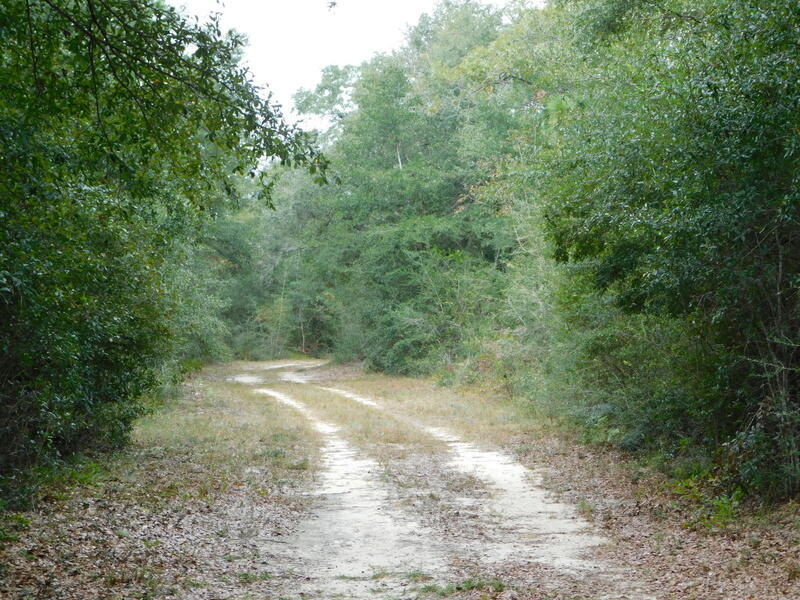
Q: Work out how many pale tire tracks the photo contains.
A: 2